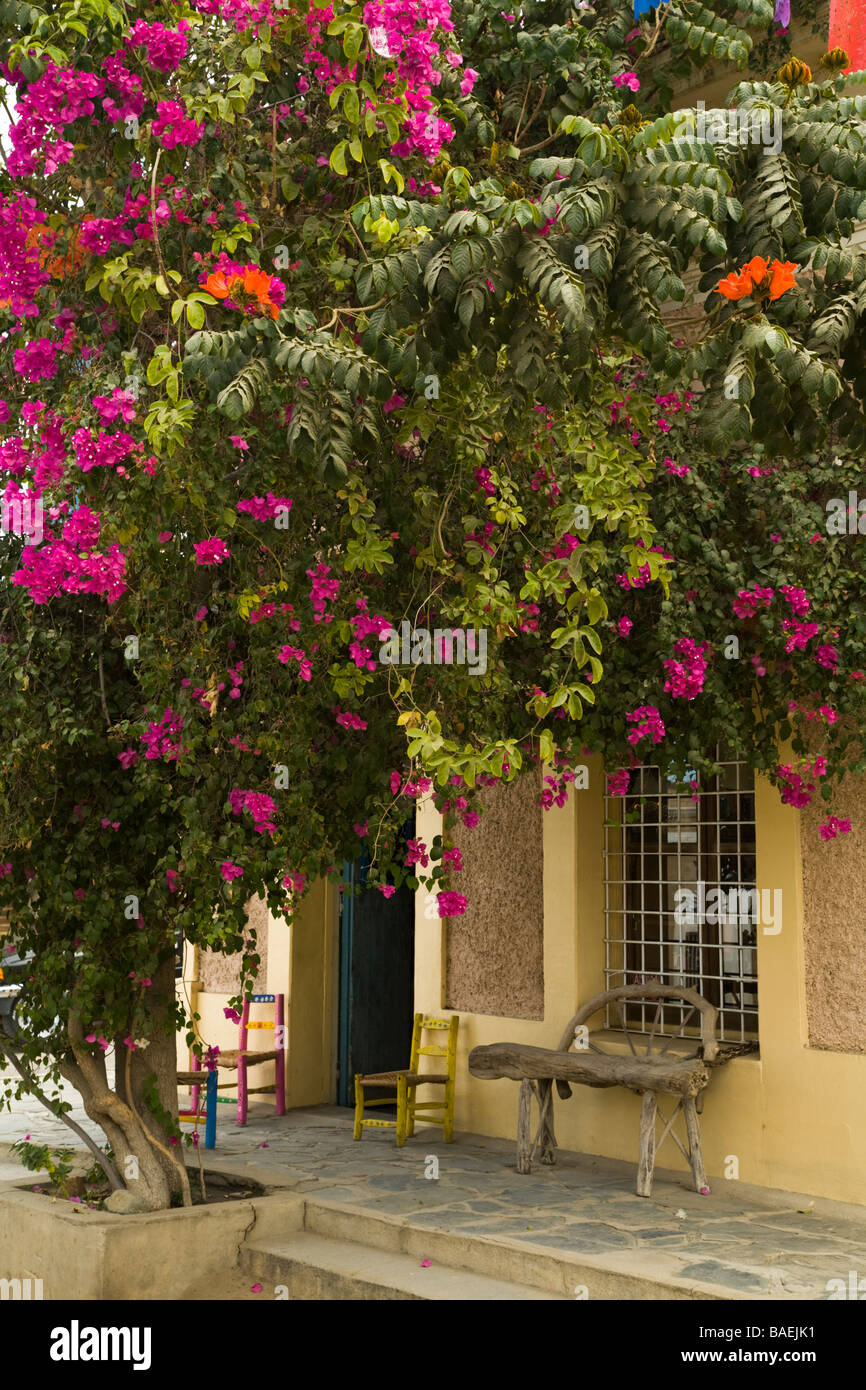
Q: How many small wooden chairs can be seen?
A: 3